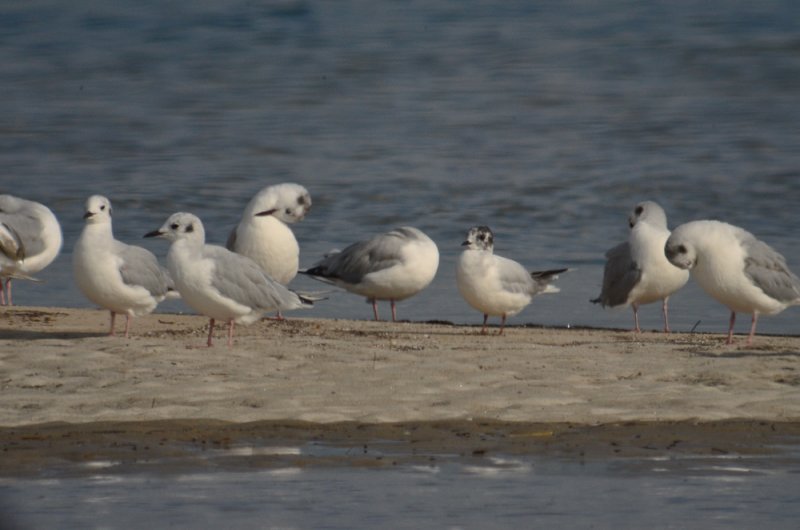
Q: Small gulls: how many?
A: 8